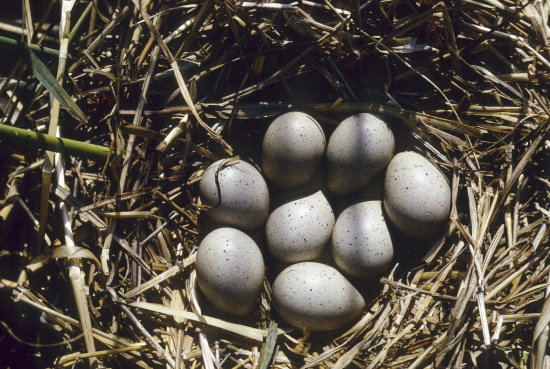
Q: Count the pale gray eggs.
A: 8